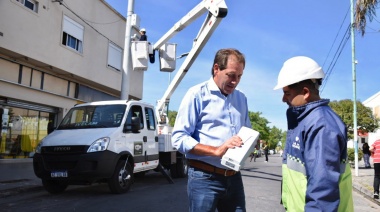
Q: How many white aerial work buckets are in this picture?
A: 2